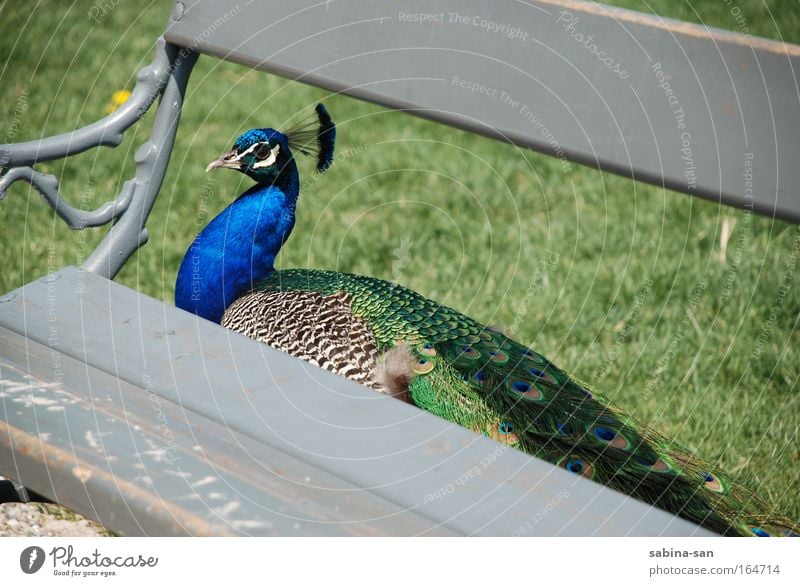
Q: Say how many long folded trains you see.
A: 1